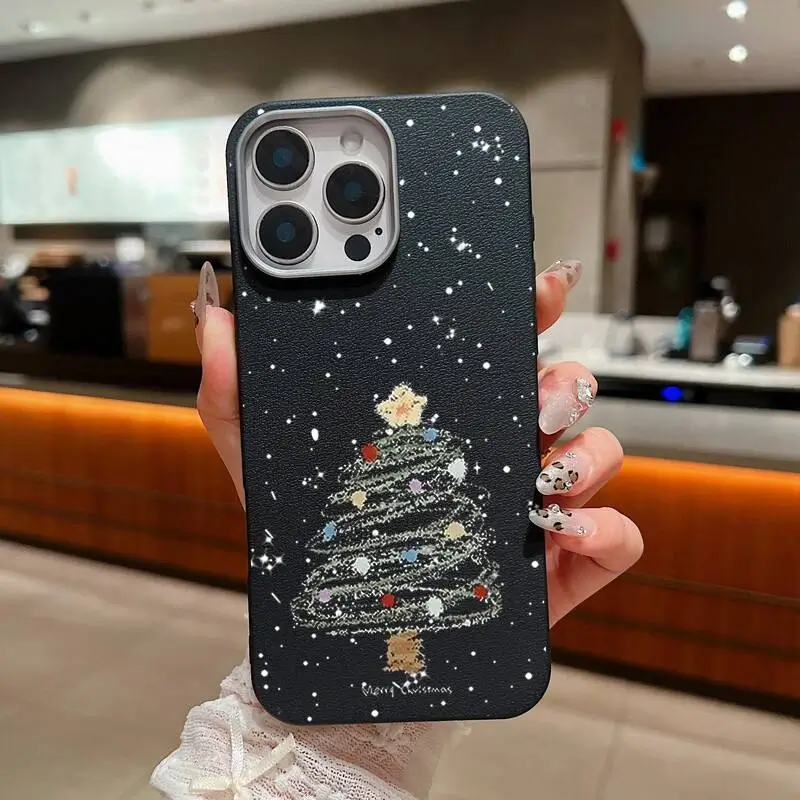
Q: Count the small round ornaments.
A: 13